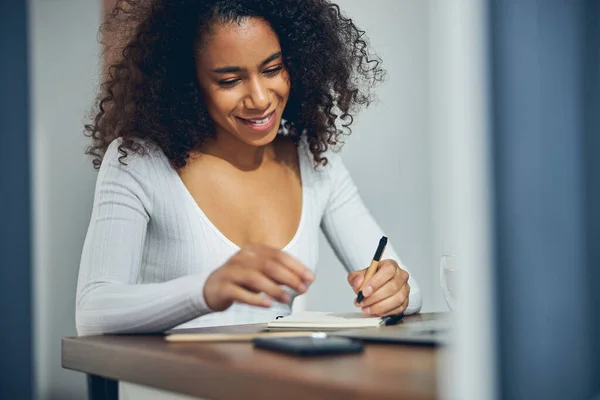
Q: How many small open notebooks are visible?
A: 1